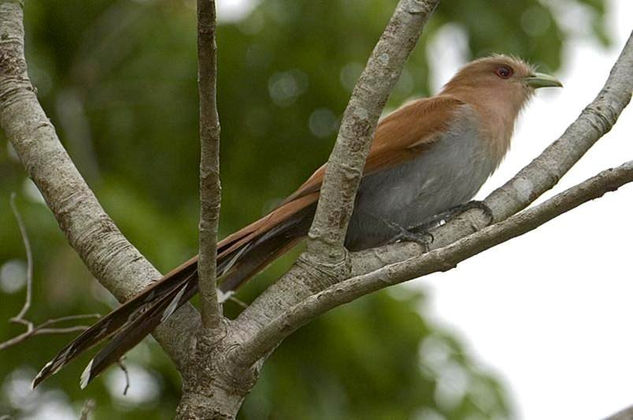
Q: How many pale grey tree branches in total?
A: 5